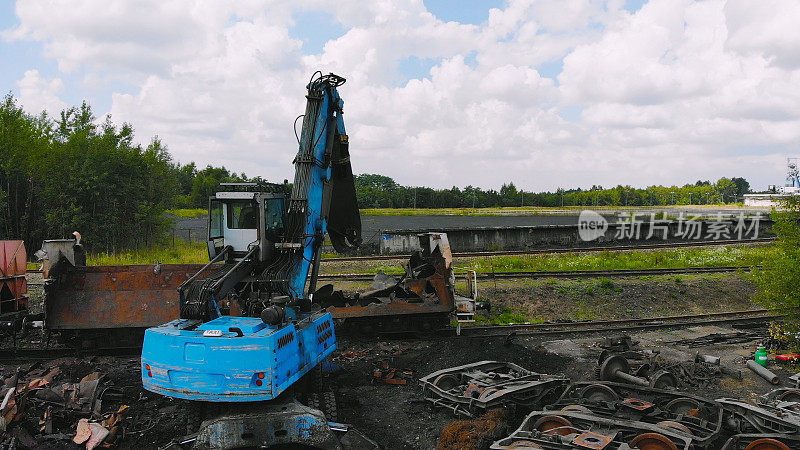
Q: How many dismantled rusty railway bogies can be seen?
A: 5